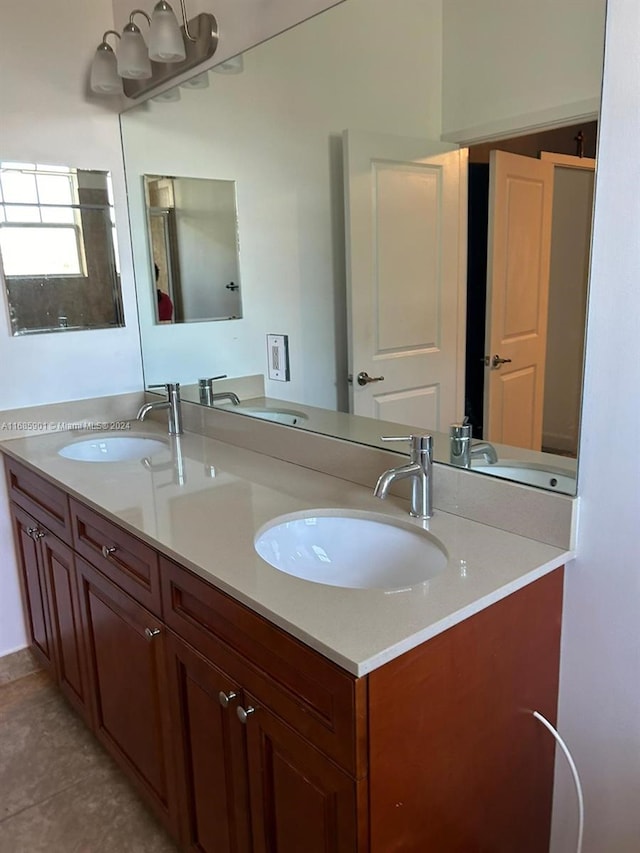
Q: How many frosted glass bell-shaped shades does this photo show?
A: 3